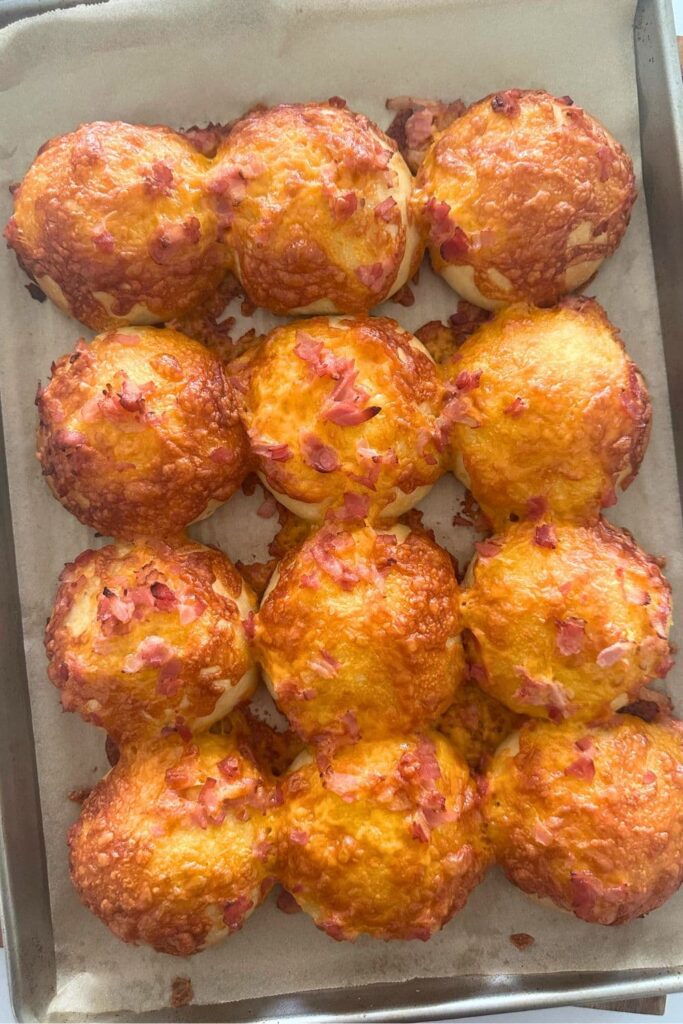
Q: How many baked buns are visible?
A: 12